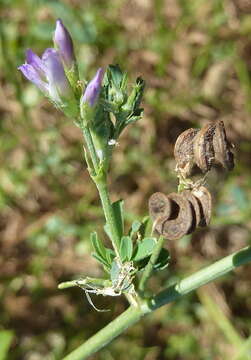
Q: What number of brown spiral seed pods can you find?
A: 2